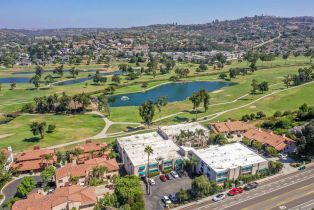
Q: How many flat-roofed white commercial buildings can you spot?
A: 3